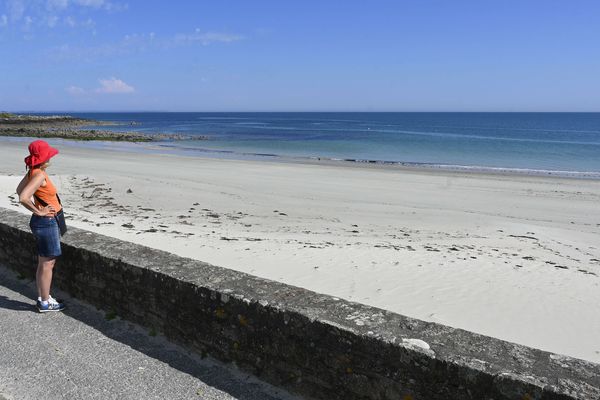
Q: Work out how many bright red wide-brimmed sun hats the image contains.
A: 1